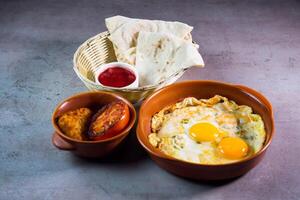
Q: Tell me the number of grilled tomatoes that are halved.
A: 1